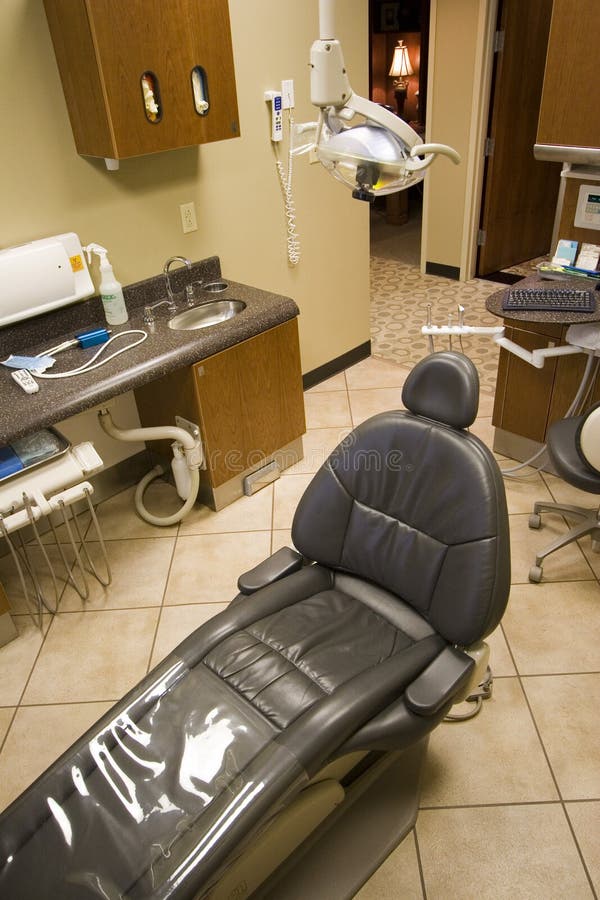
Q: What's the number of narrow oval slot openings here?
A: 2